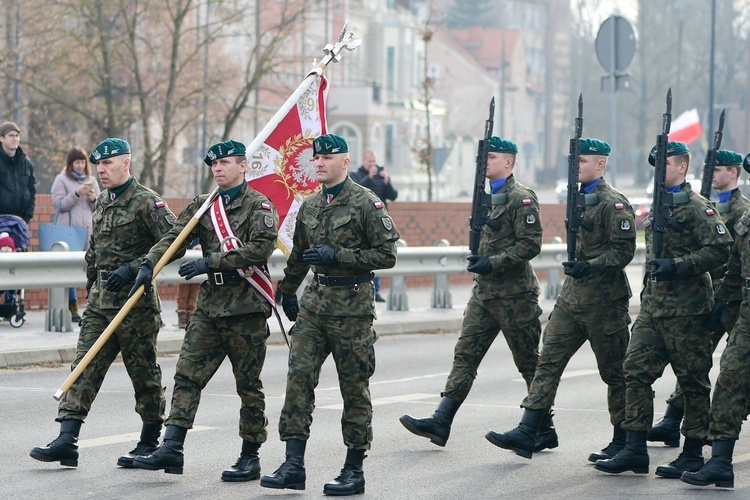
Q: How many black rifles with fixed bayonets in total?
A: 4